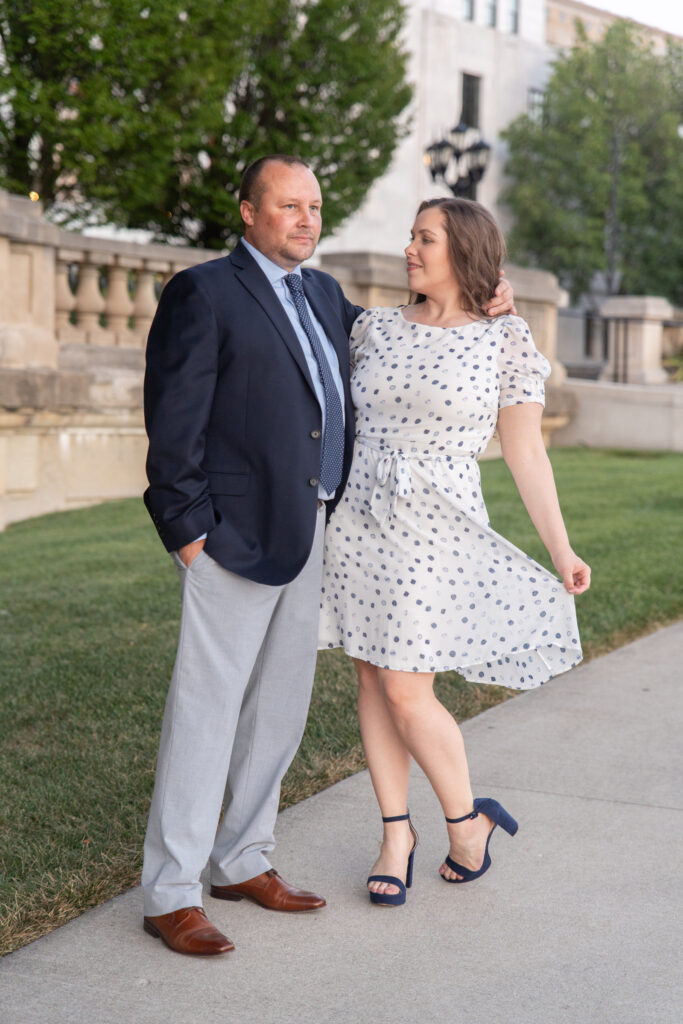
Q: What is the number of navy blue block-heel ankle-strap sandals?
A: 2